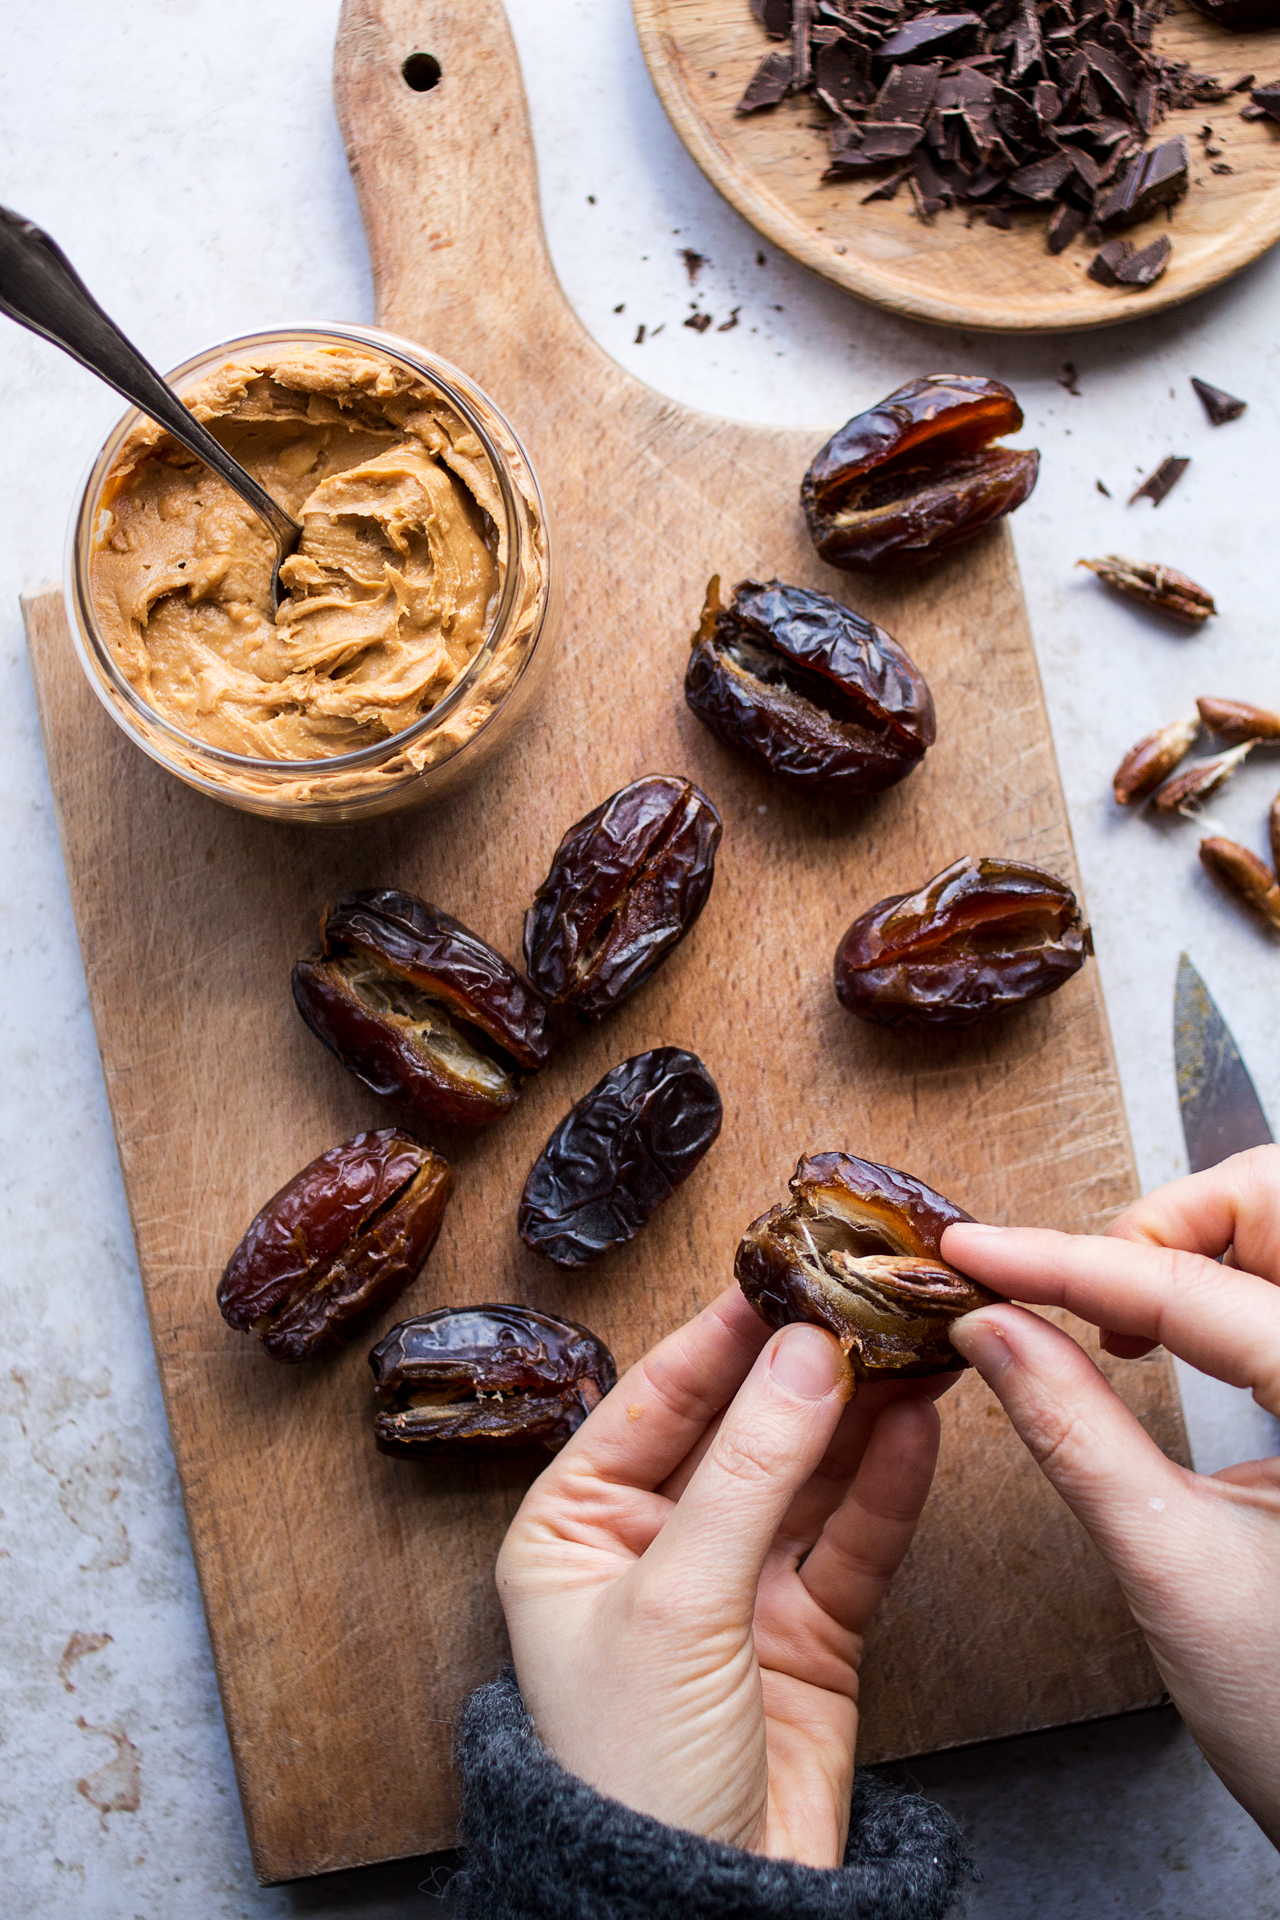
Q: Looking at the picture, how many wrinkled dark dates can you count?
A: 9